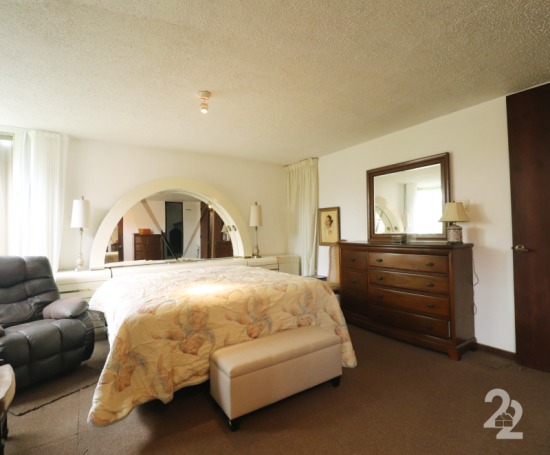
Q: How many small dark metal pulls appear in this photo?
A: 11